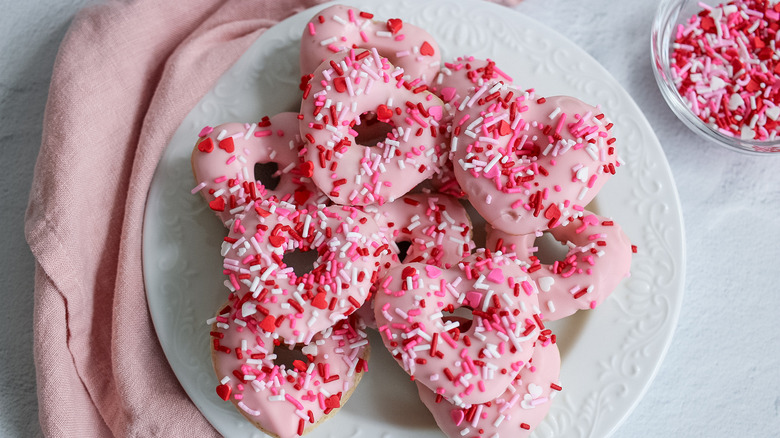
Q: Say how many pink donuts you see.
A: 11